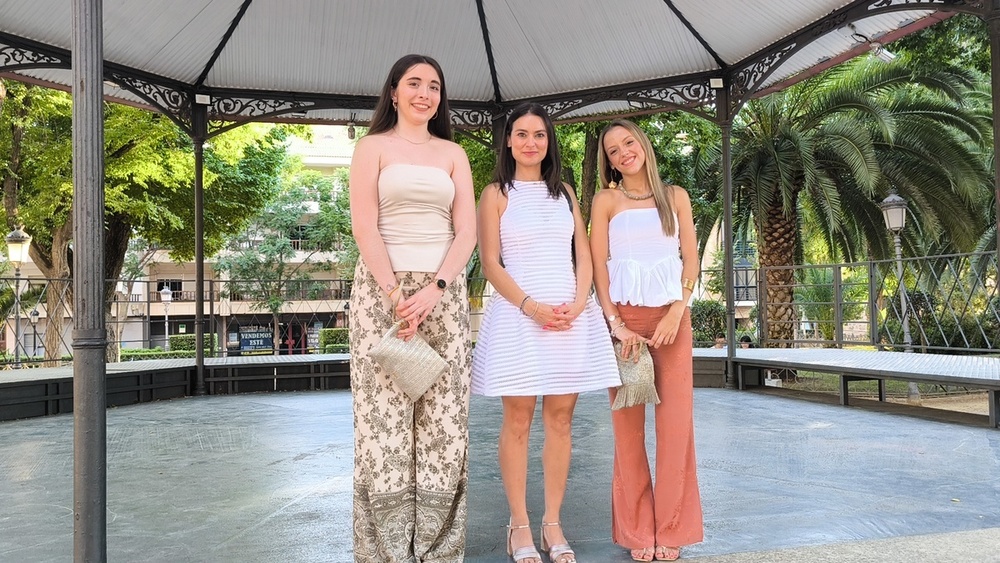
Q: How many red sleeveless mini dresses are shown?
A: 0